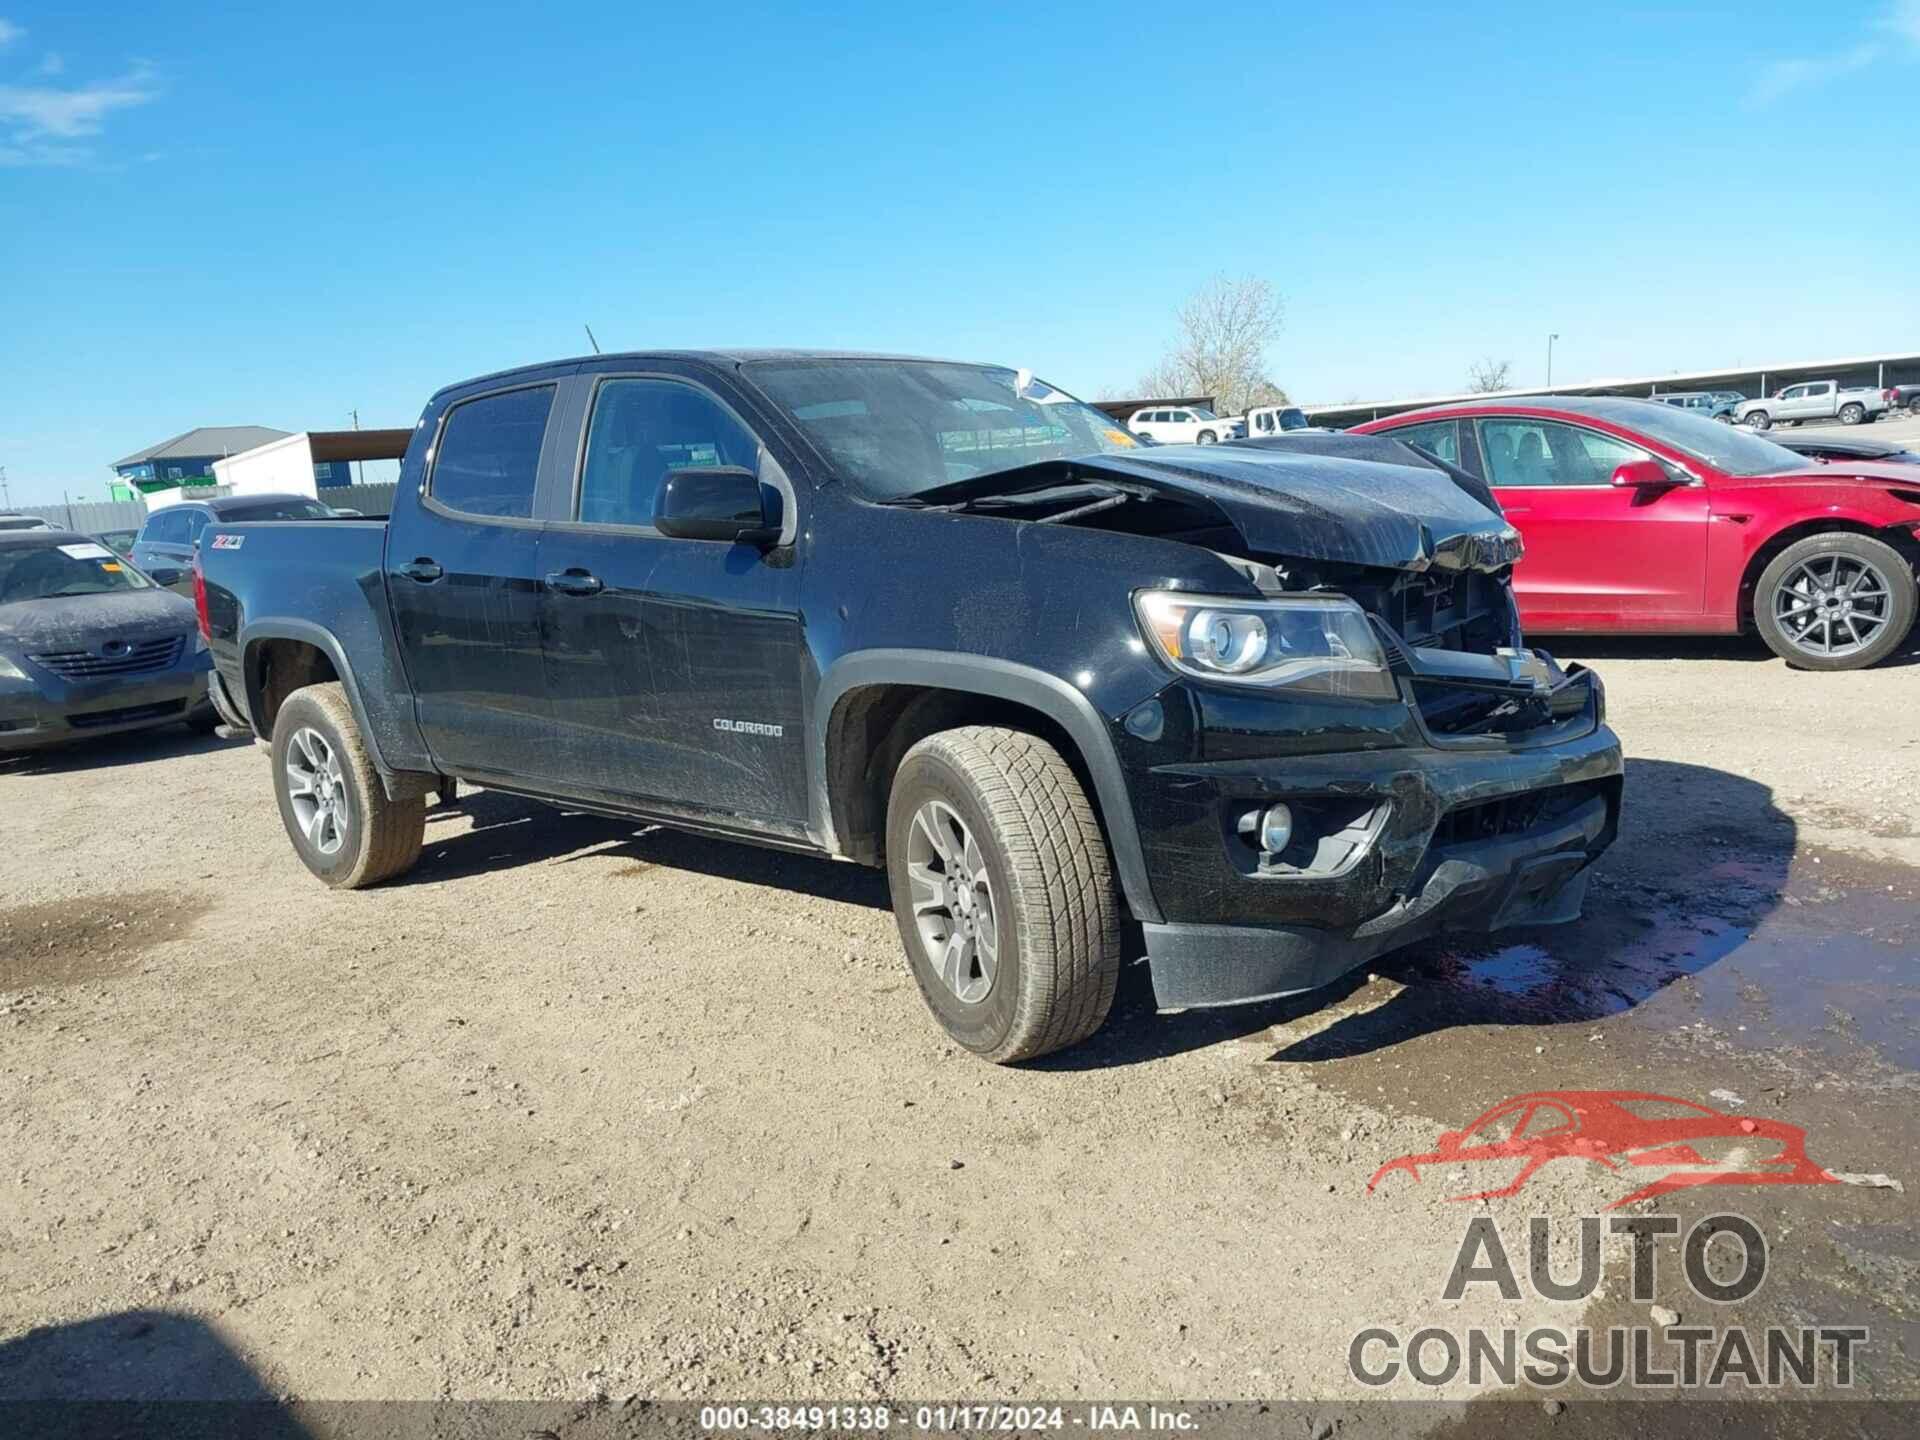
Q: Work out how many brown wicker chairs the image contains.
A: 0